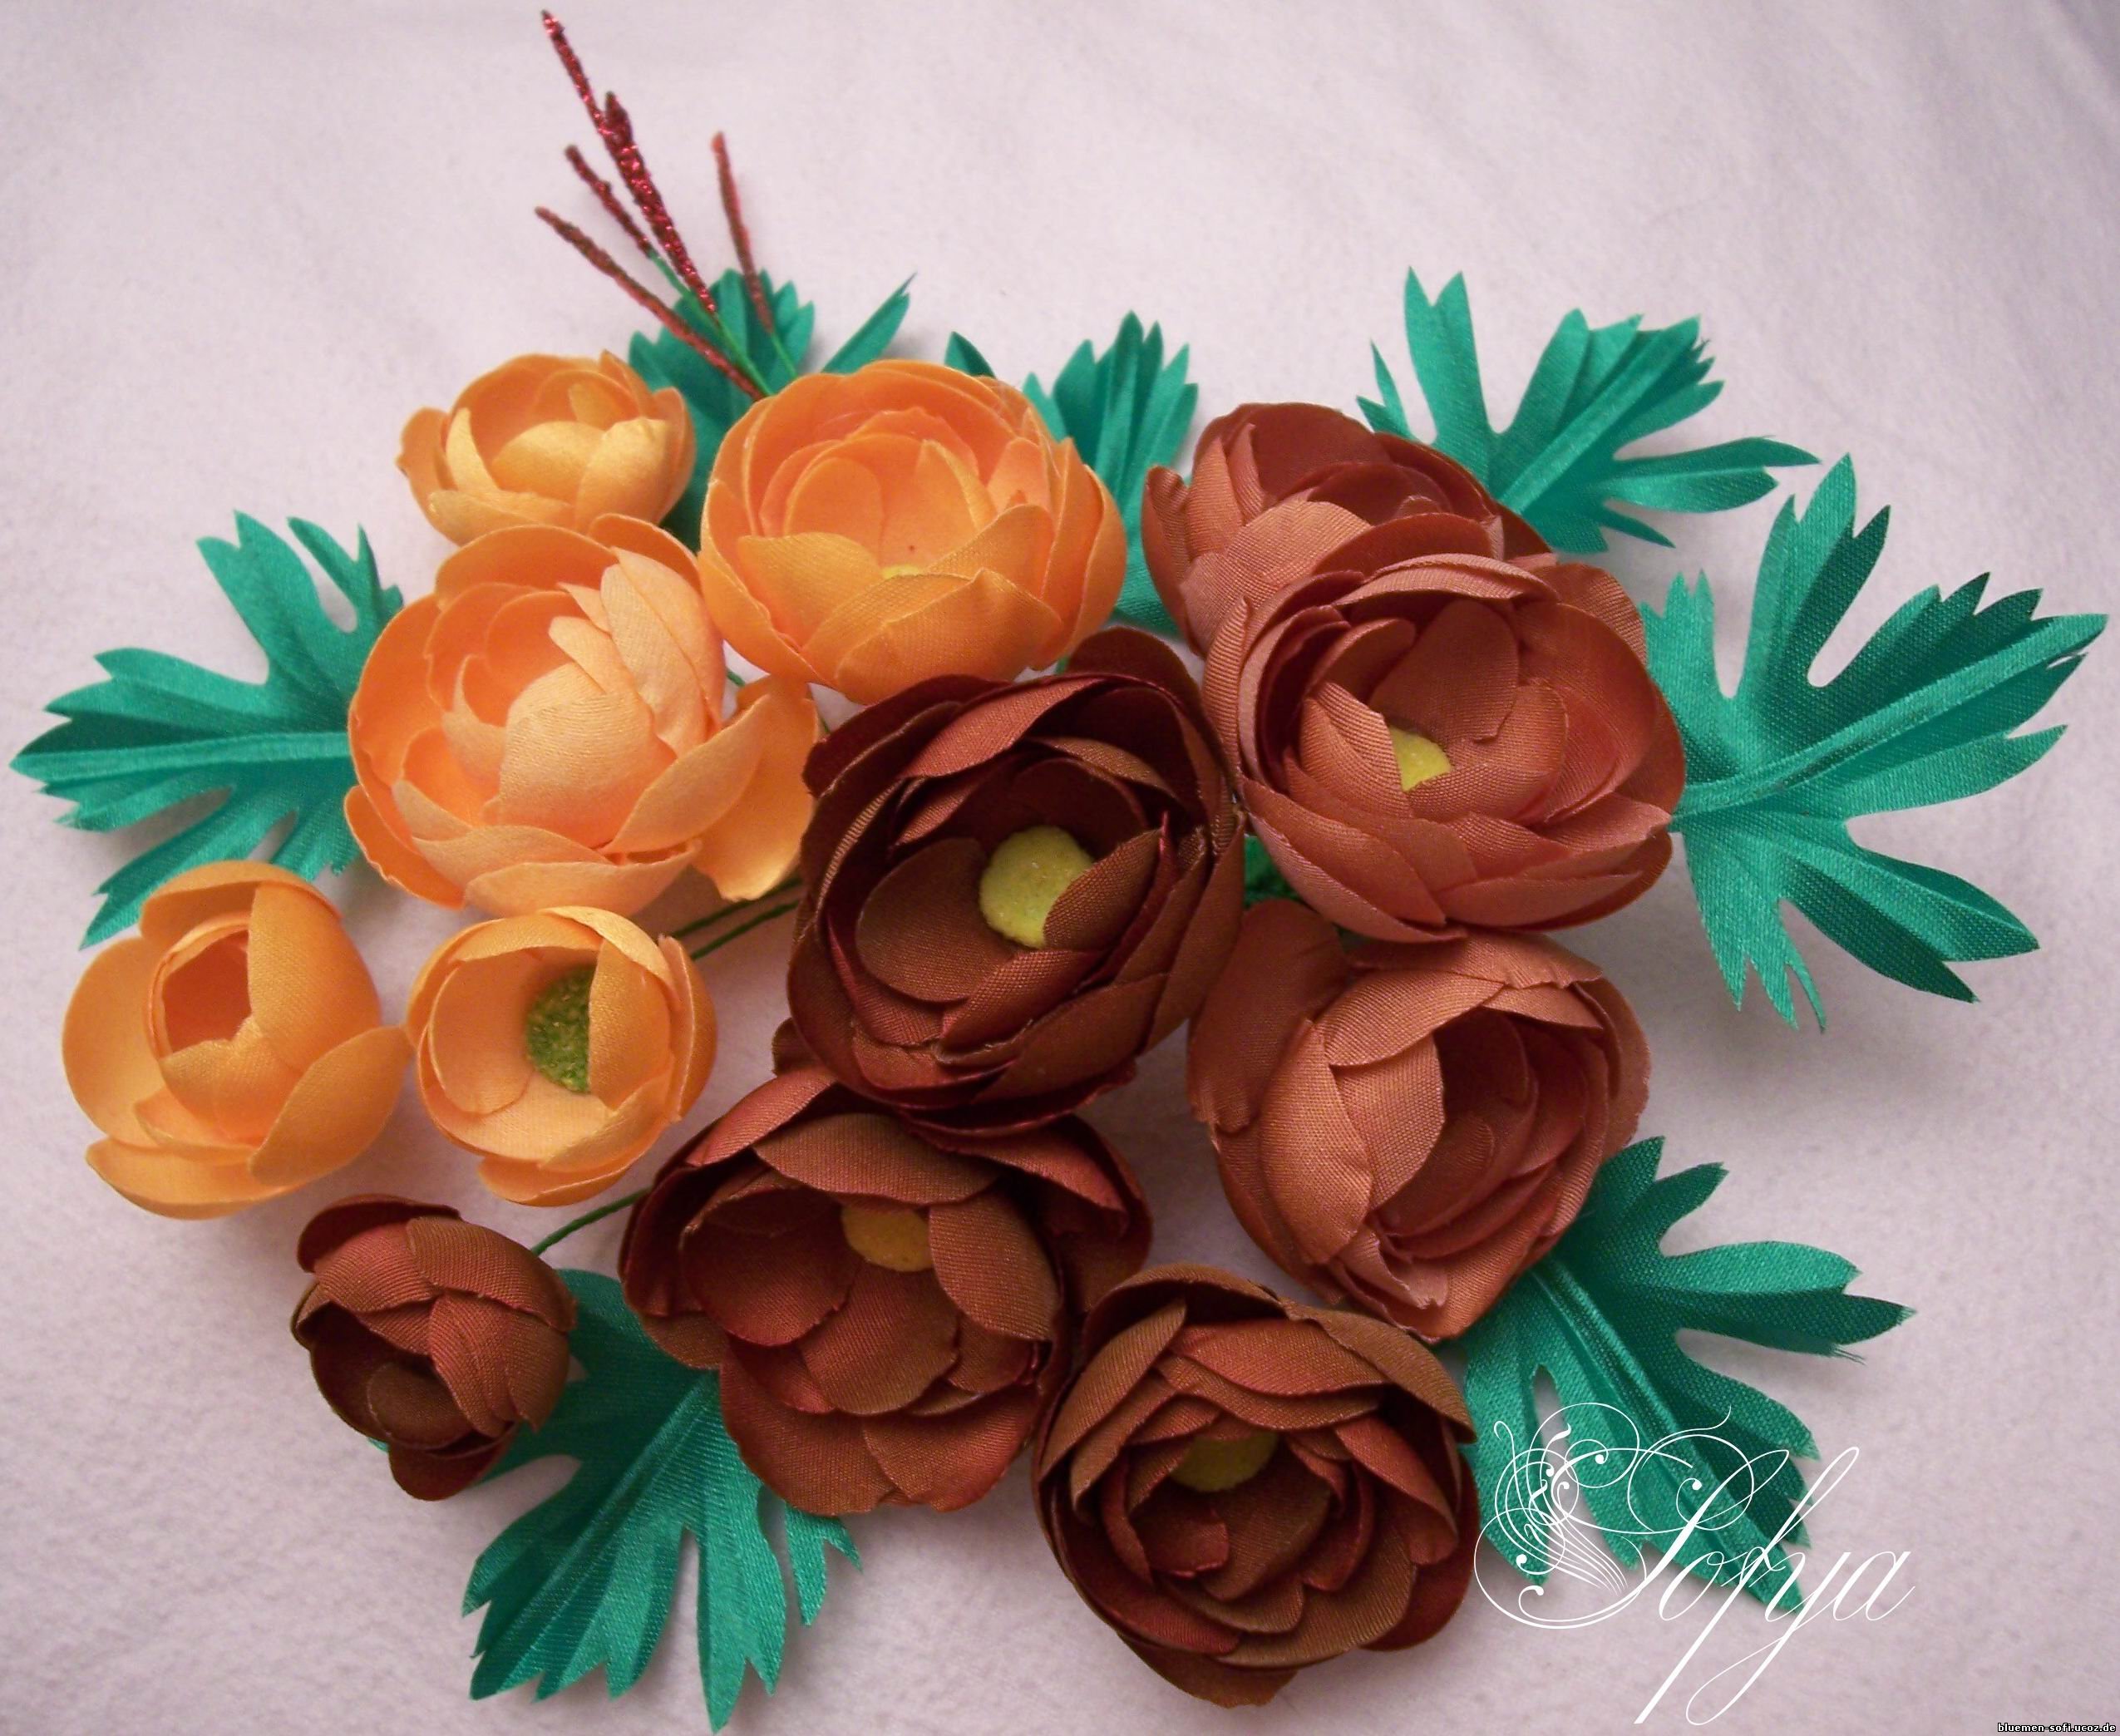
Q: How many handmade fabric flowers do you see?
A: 12